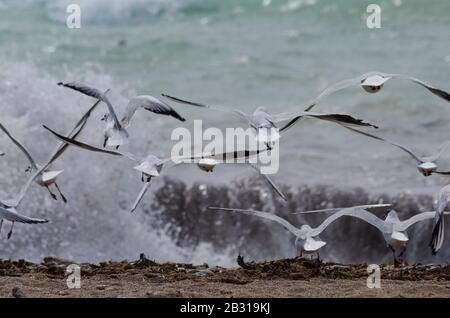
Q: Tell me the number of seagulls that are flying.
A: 11